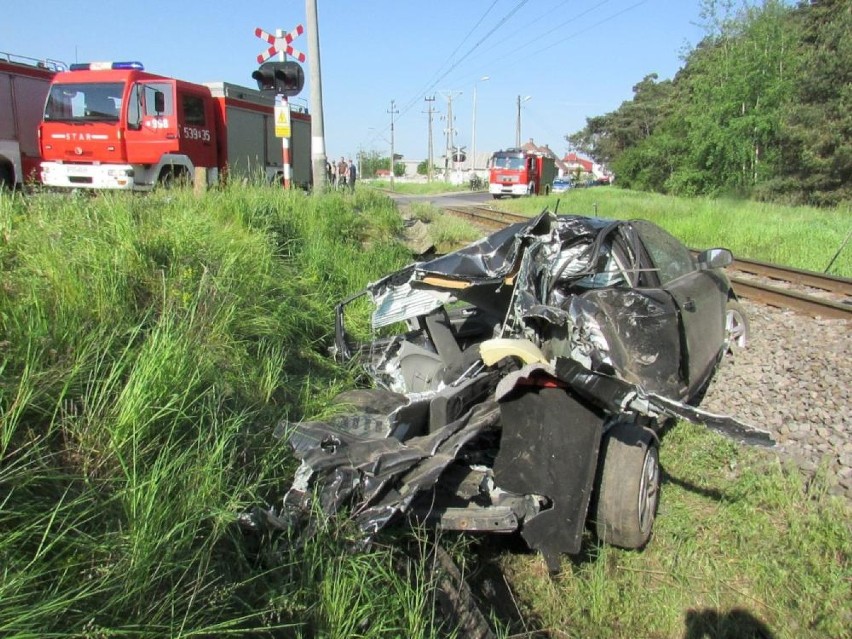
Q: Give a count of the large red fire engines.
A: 3